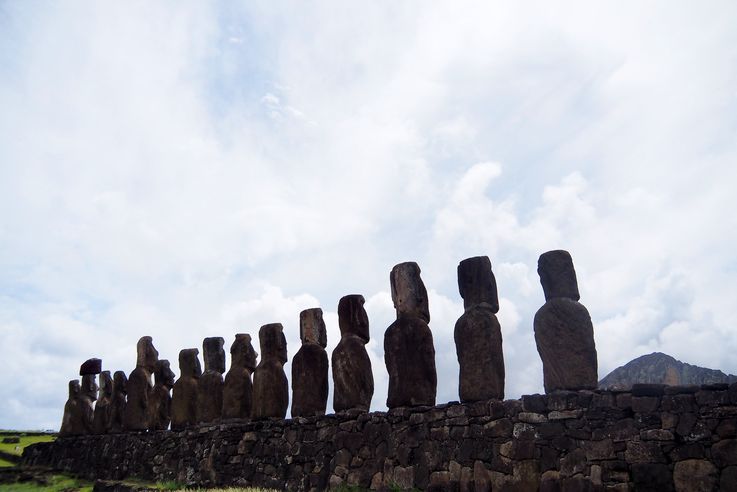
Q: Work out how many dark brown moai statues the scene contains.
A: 15